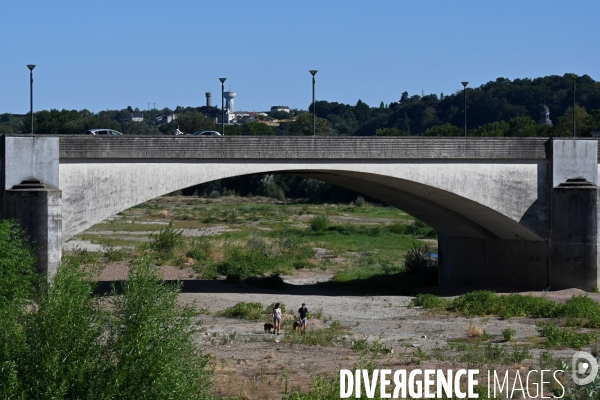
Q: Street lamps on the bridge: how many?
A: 5